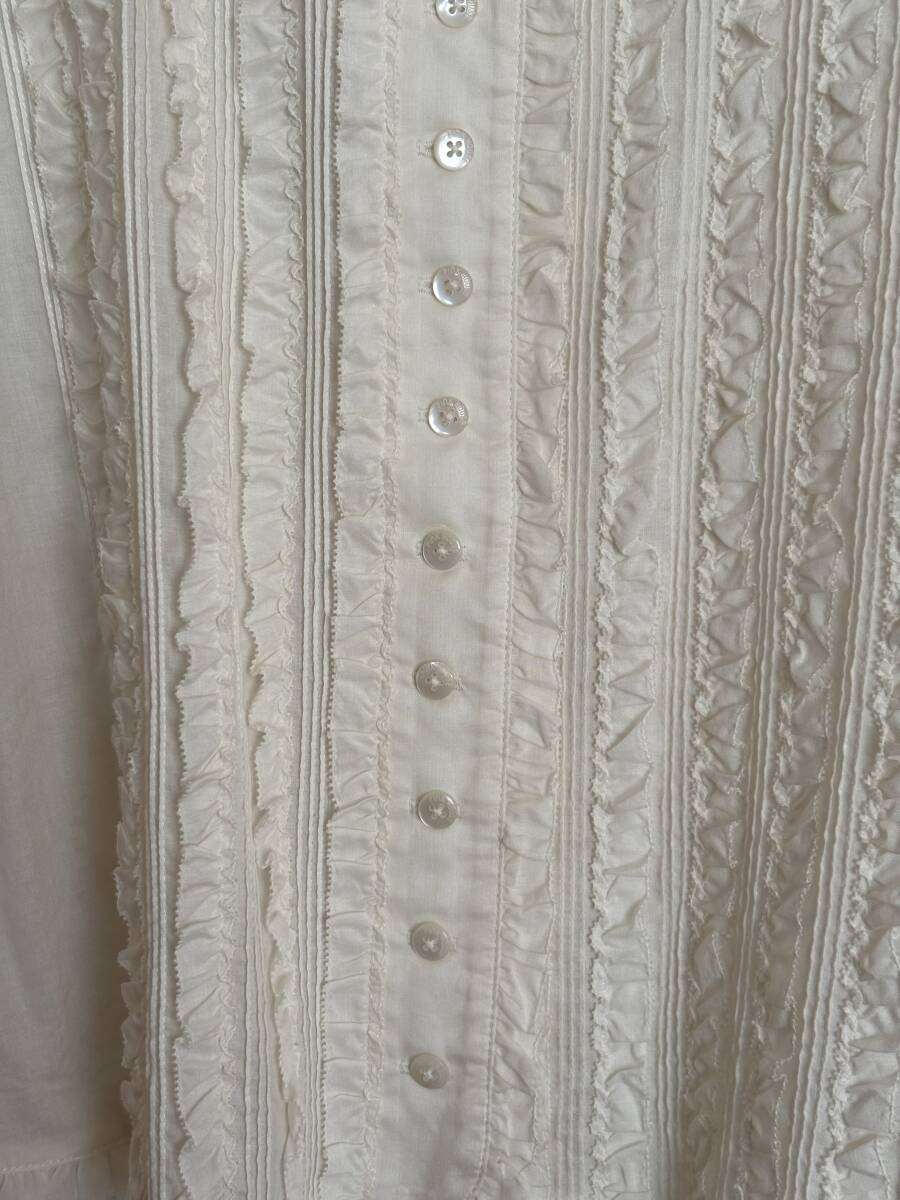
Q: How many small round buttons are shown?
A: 9